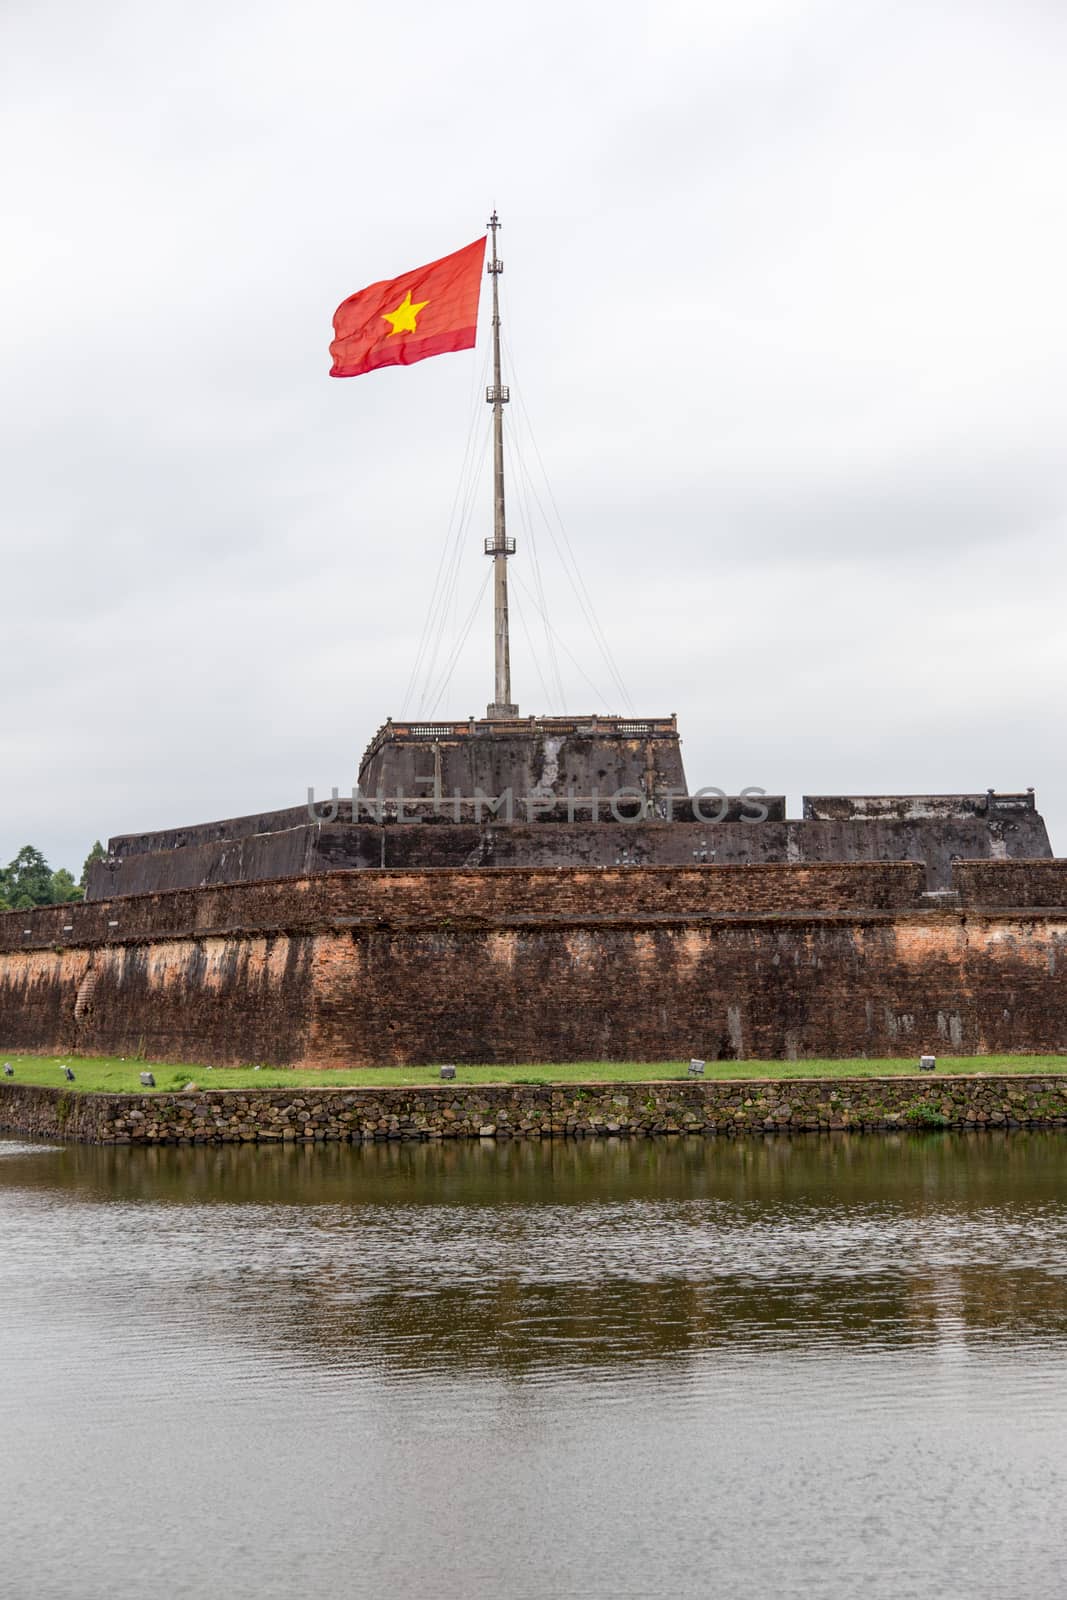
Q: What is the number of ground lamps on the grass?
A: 6